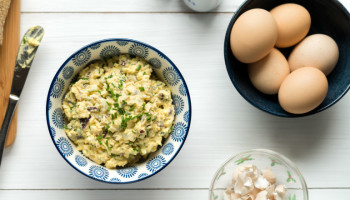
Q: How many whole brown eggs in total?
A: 5